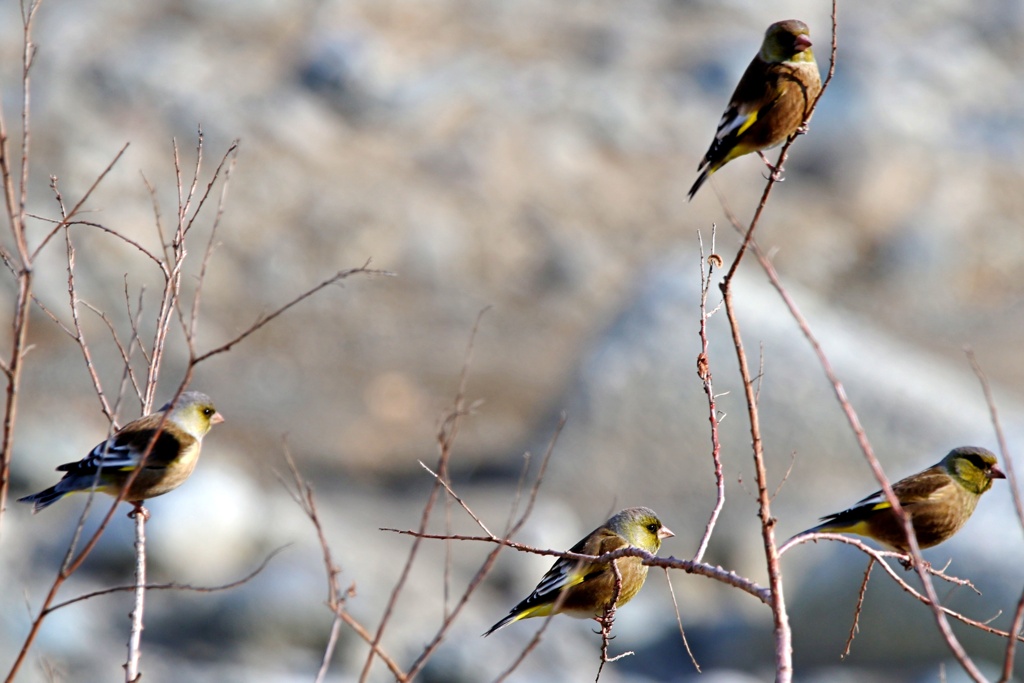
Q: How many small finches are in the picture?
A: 4